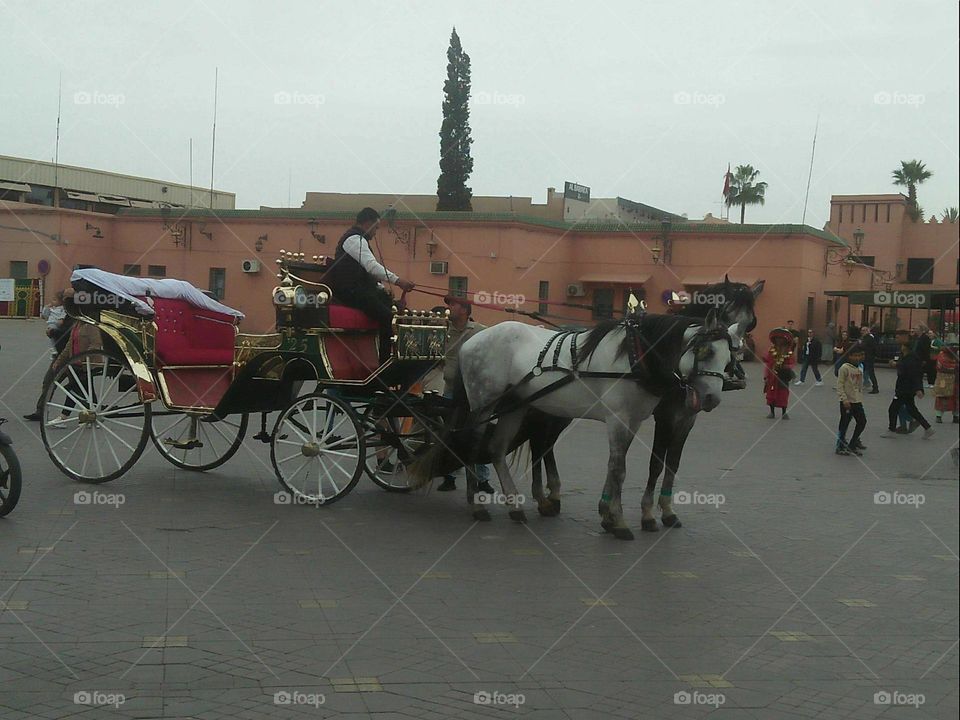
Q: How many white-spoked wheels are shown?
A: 4